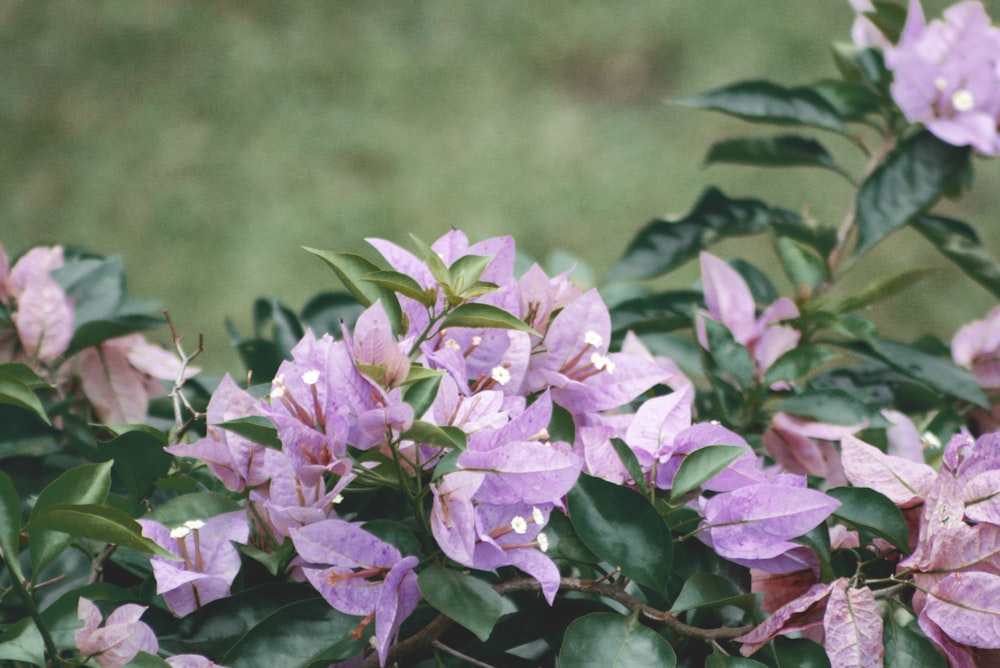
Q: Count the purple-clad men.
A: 0